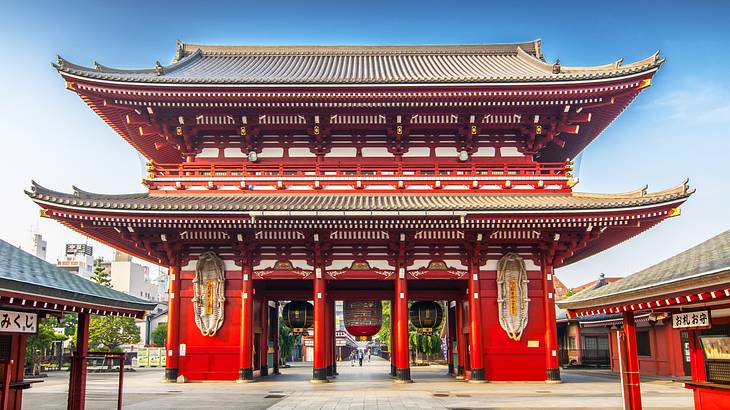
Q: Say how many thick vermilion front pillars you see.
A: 6